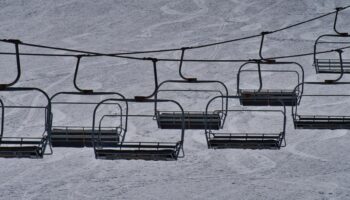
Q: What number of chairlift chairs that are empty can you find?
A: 8